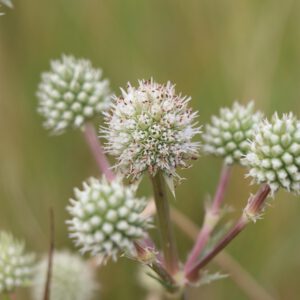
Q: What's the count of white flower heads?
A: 7